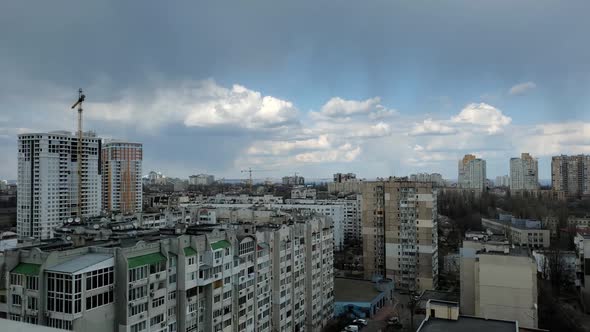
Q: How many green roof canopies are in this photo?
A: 4